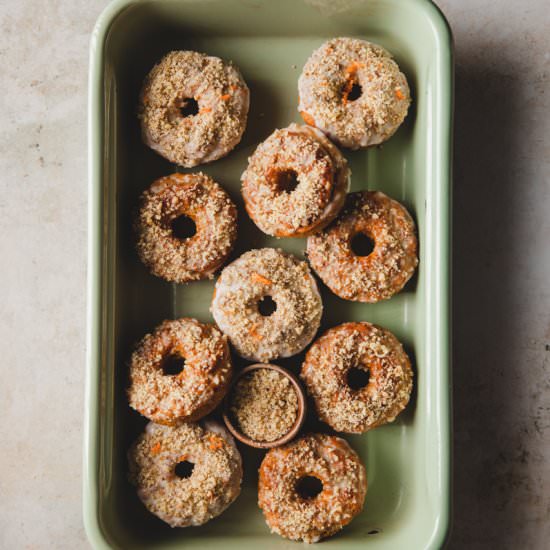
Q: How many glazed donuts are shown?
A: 10